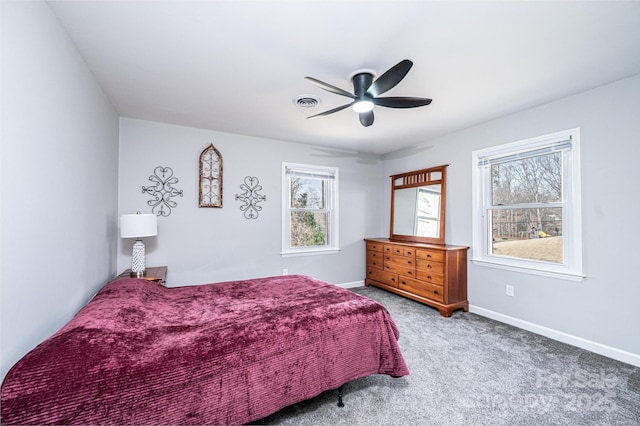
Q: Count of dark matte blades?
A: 5